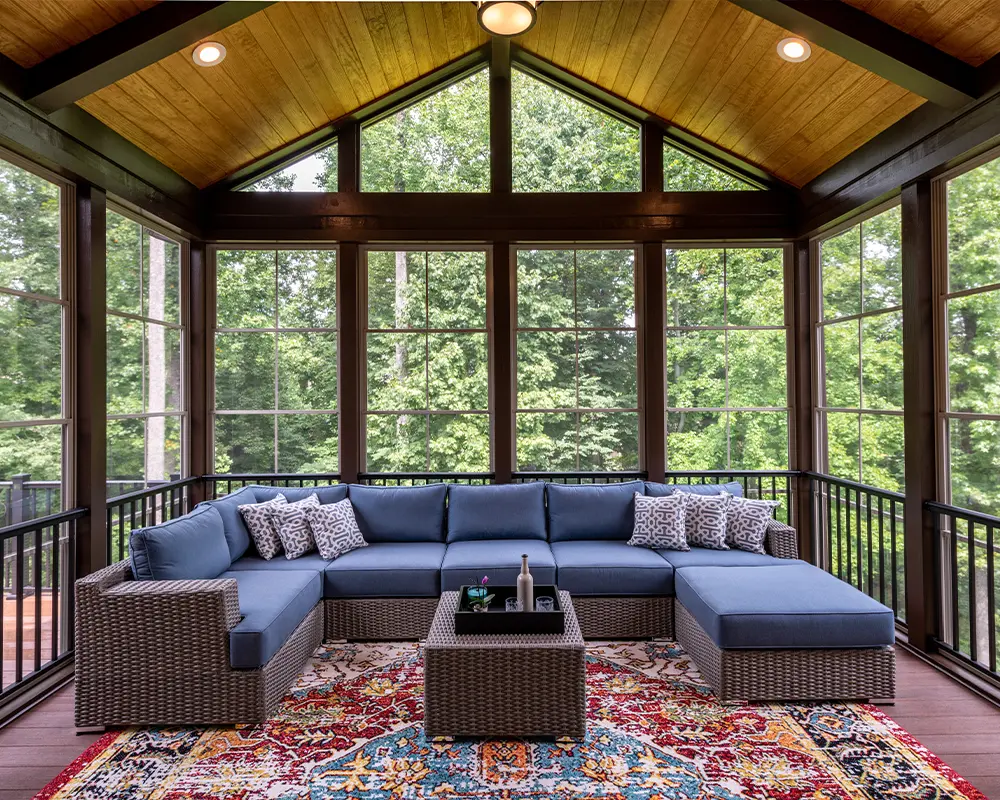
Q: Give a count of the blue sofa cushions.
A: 14